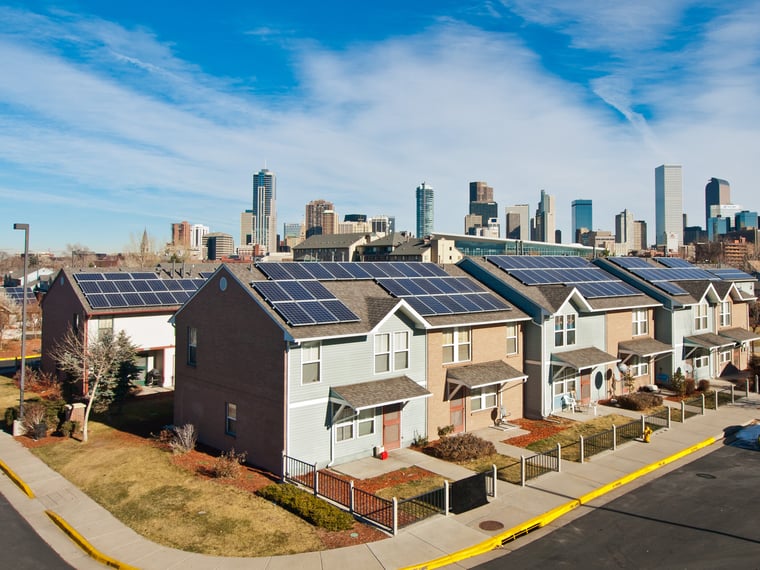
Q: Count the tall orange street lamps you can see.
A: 0